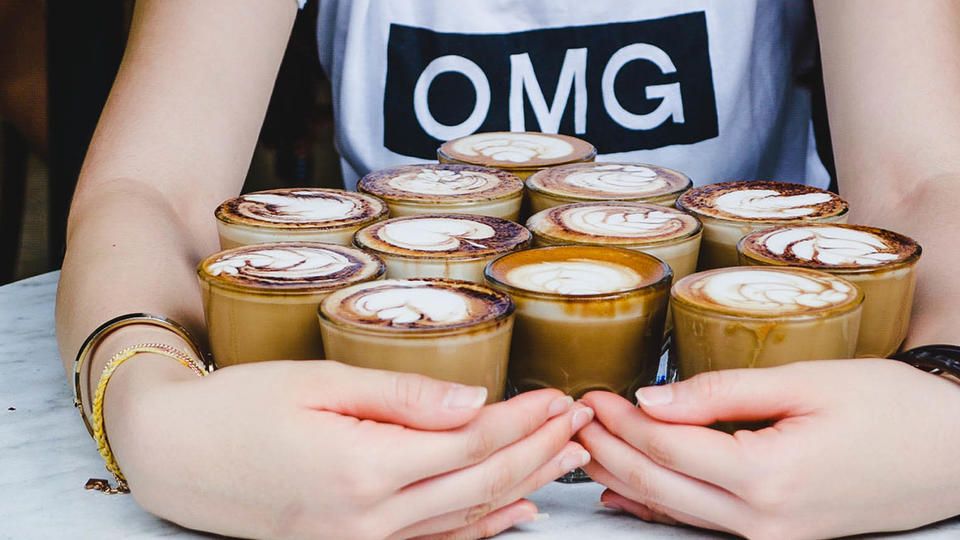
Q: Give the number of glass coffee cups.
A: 12